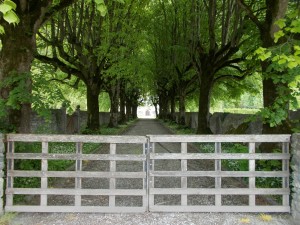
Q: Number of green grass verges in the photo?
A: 2